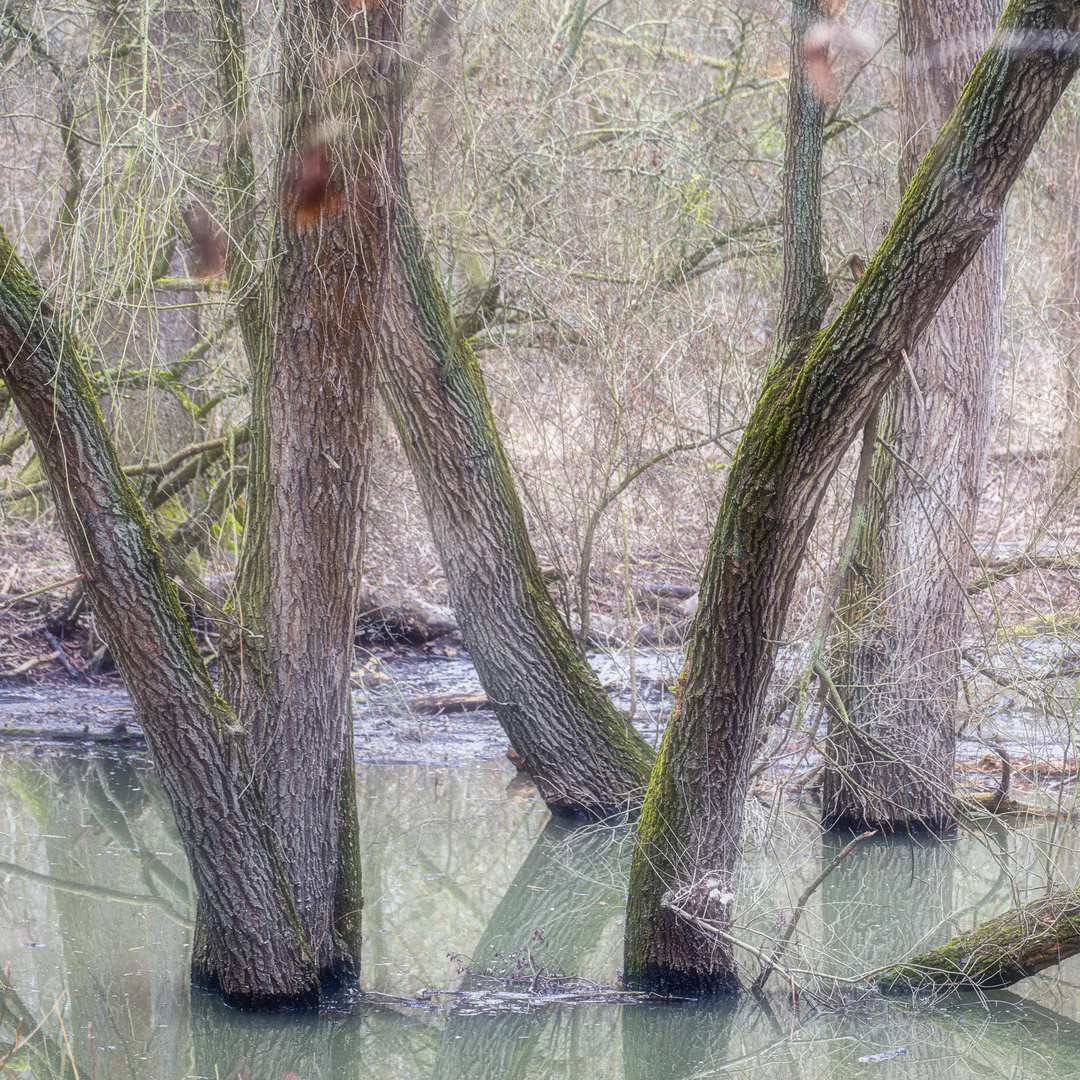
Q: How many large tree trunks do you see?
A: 5